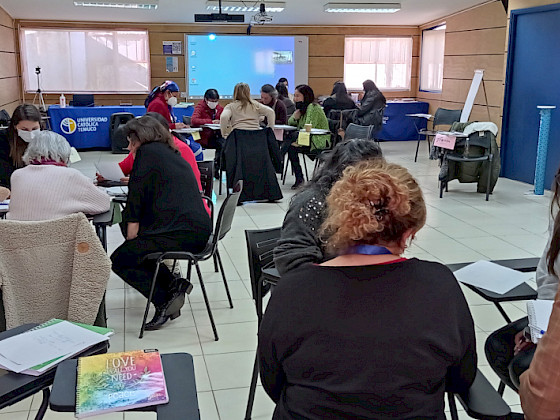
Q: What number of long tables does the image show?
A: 2